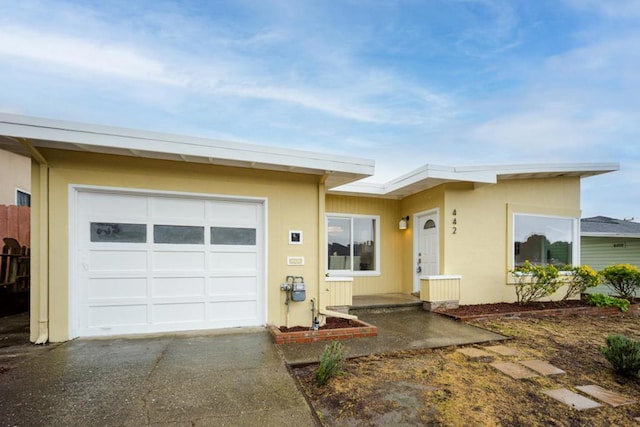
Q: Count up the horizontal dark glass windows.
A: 3